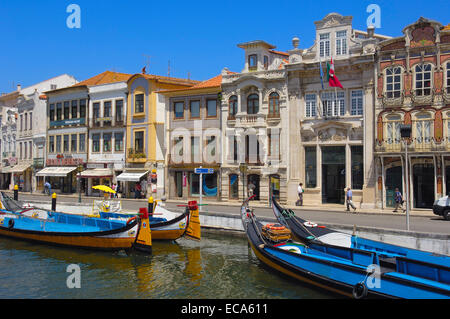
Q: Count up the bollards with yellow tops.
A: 3